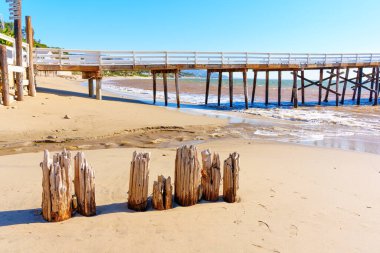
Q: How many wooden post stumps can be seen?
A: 7